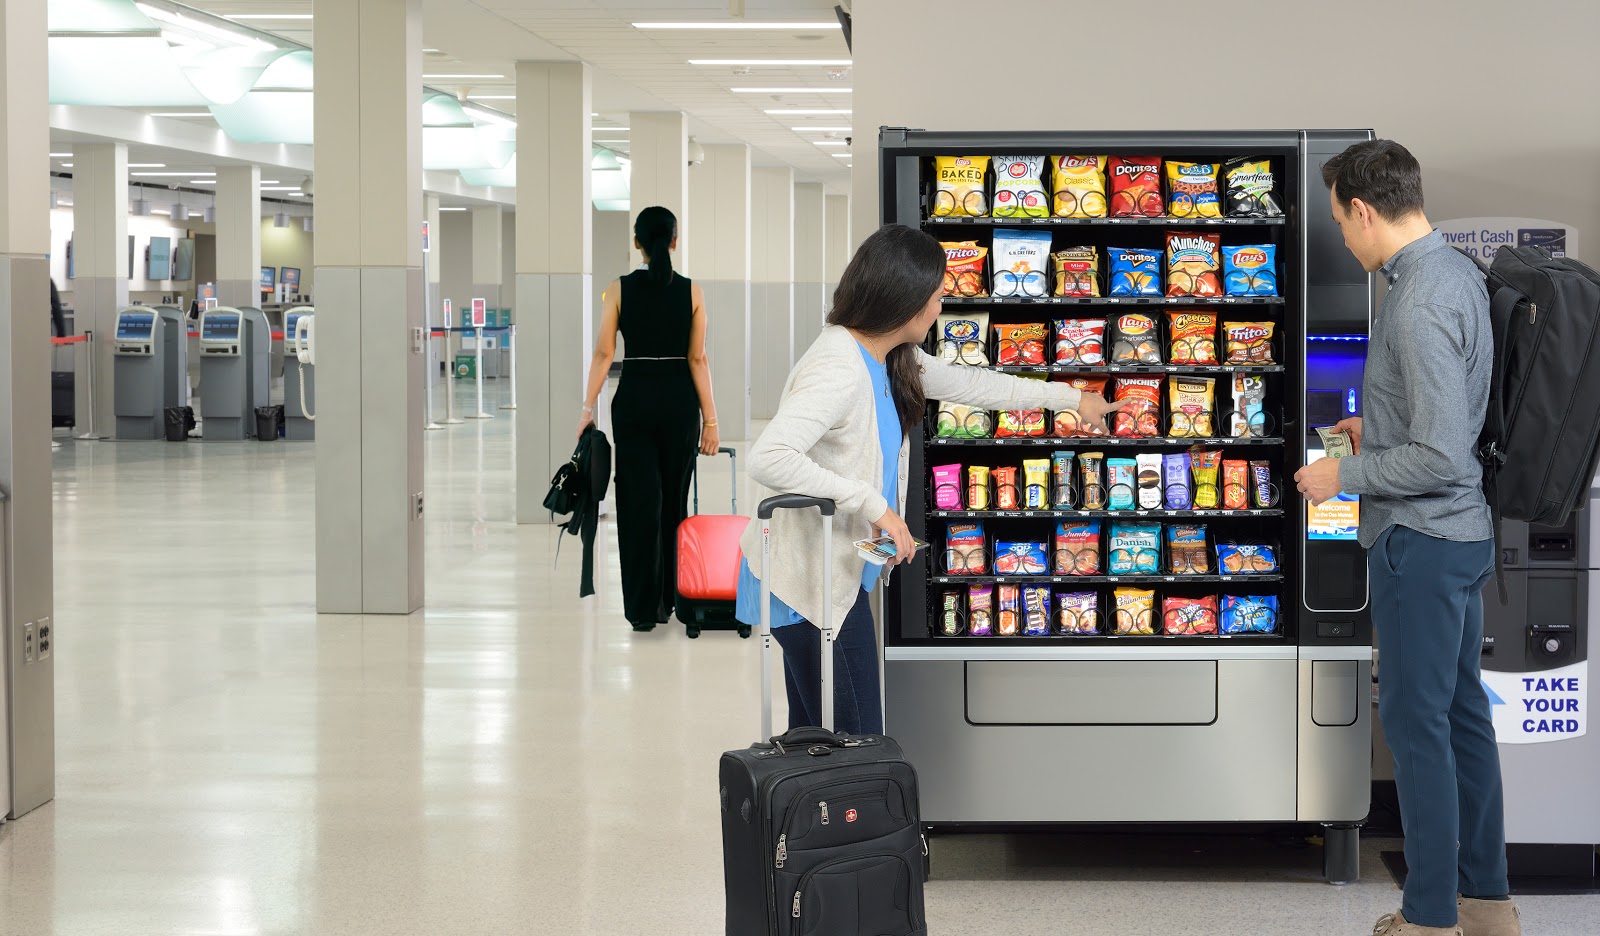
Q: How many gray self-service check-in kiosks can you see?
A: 3